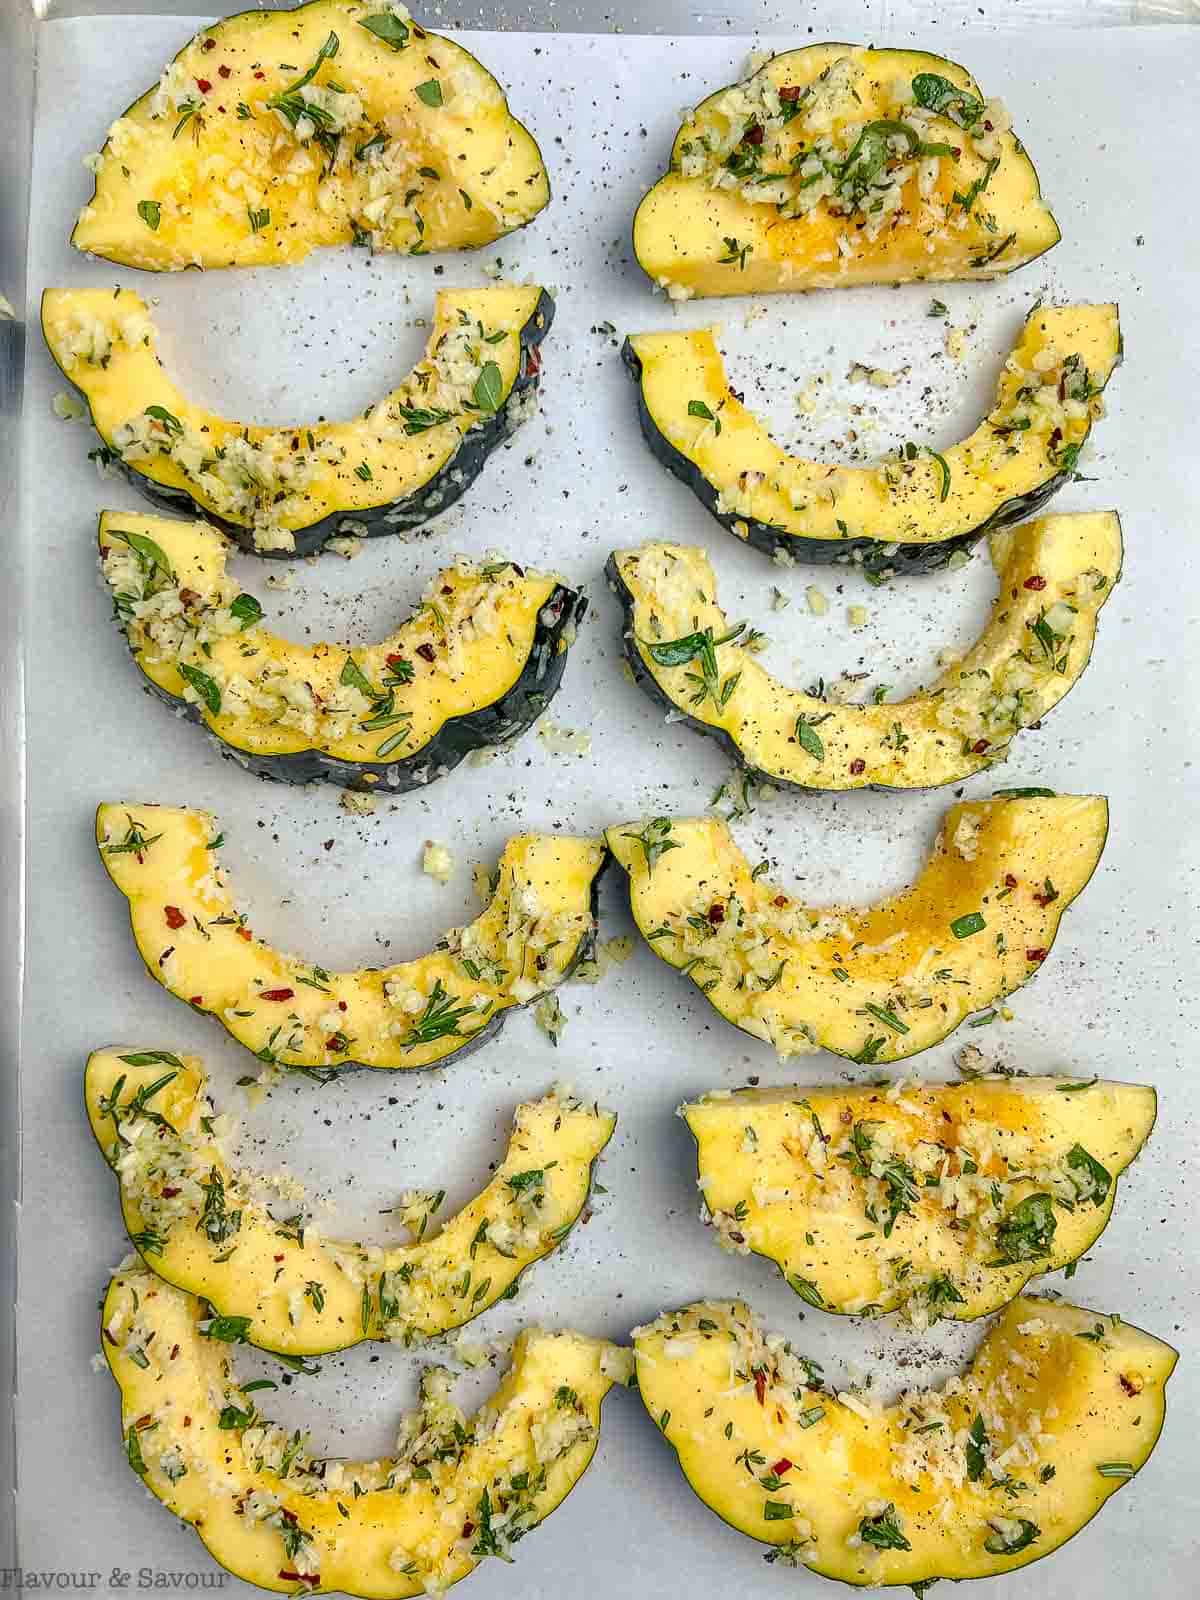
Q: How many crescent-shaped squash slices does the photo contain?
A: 9